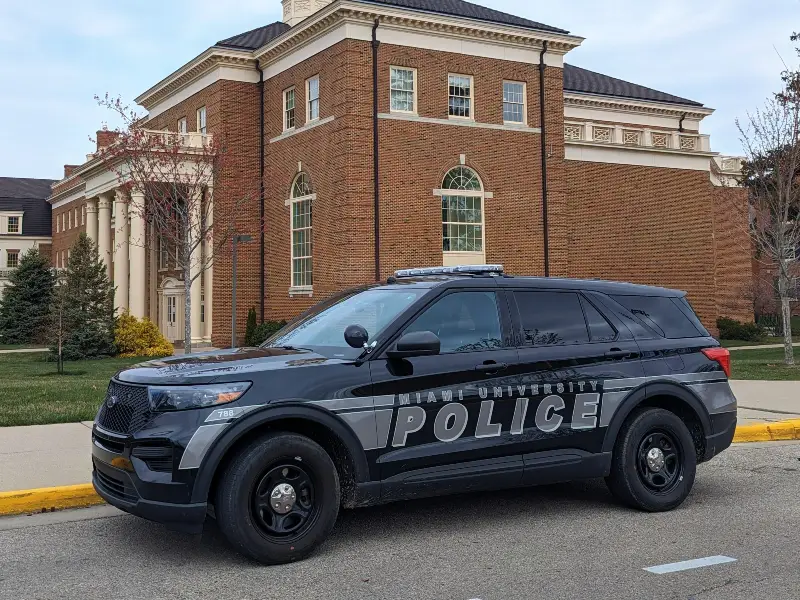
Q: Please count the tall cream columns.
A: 6